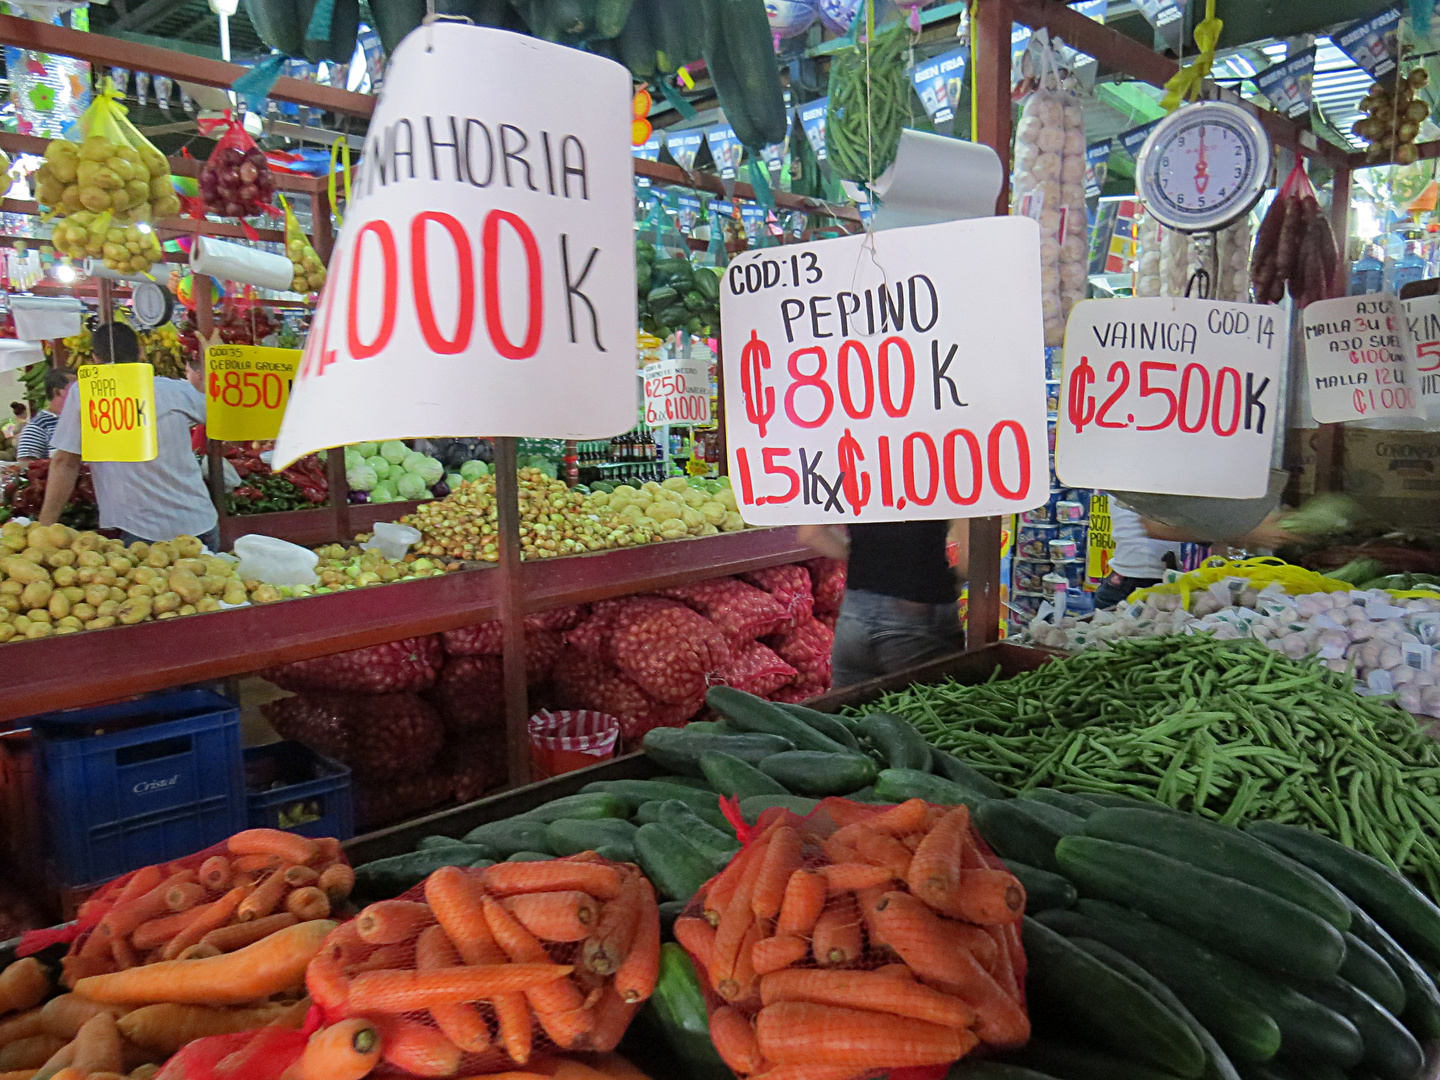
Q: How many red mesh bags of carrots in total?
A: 3